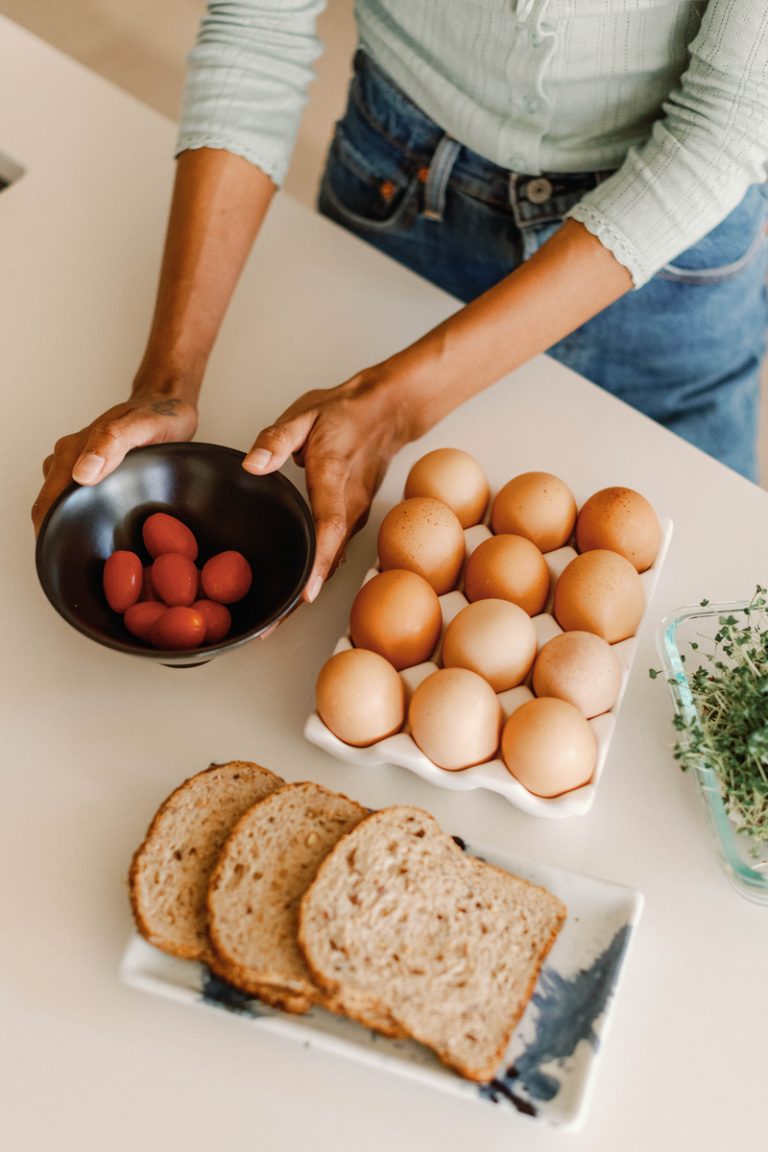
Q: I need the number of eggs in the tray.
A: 12